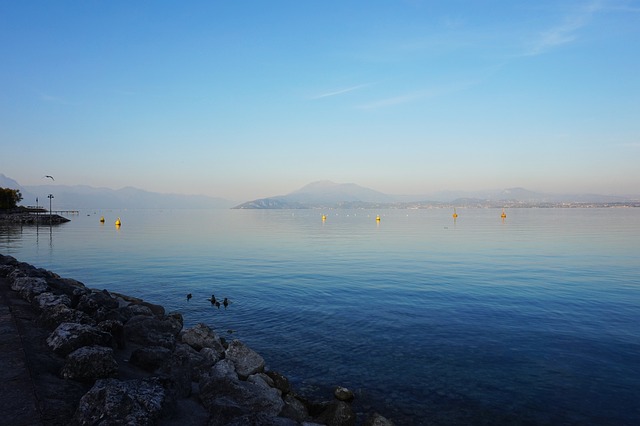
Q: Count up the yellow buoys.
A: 6